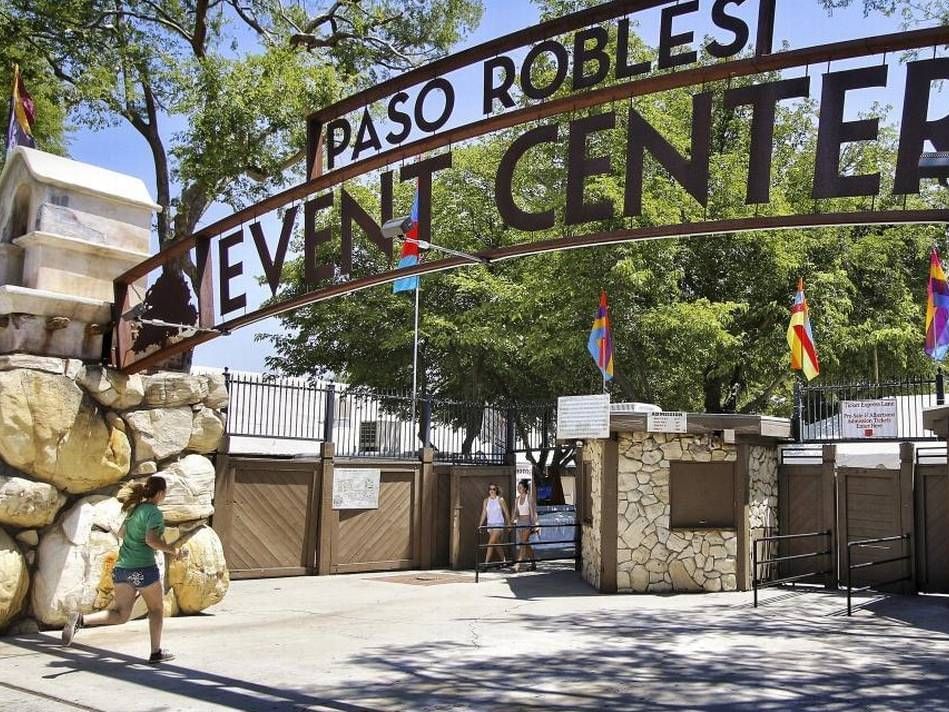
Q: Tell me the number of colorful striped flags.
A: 5